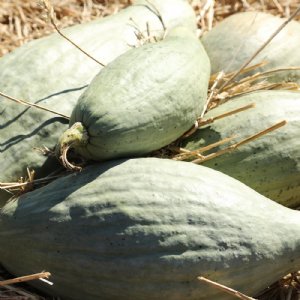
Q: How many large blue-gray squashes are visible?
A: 5